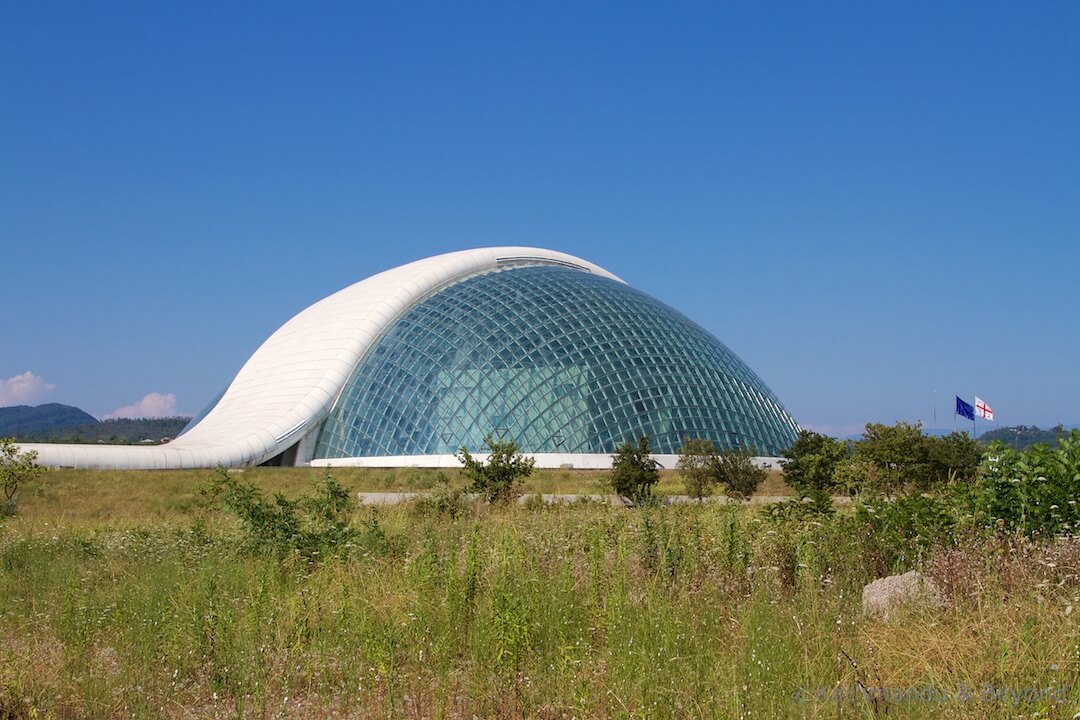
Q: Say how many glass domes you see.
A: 1